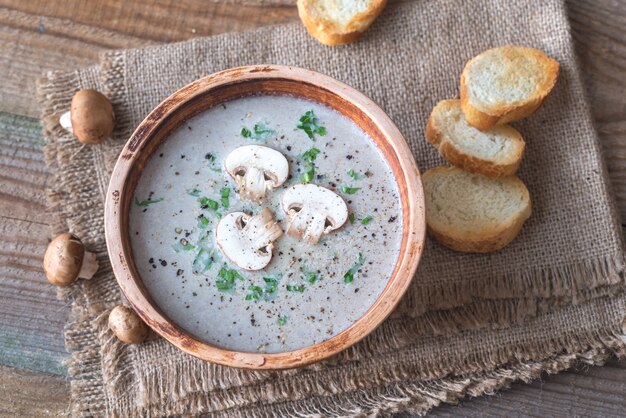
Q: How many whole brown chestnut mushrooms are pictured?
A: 3